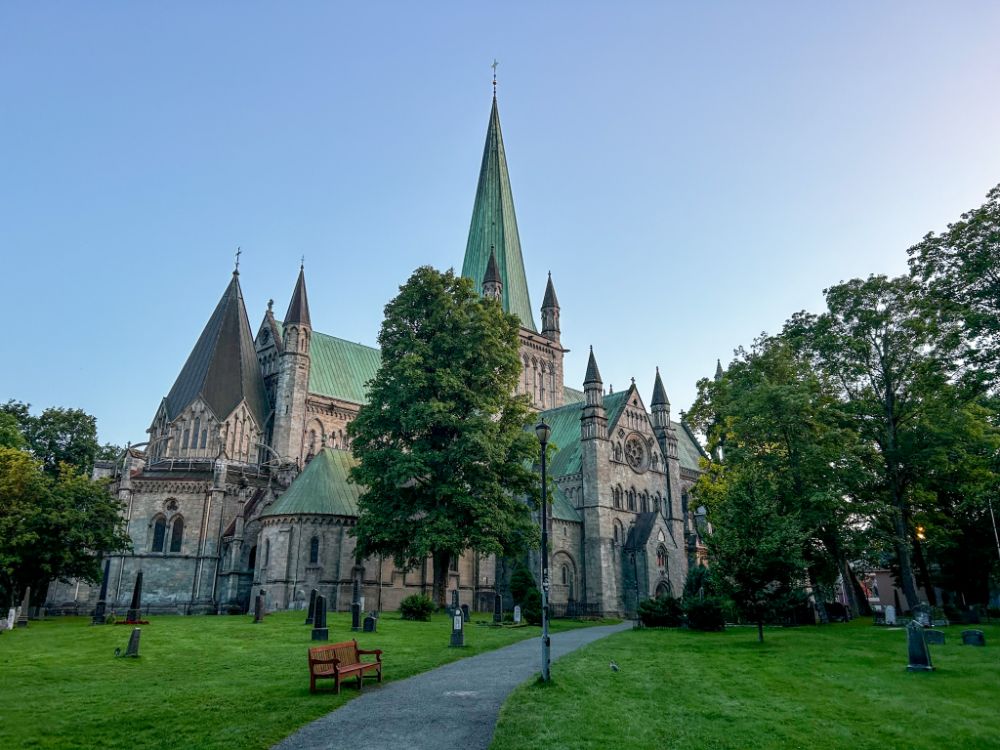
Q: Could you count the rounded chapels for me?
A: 1